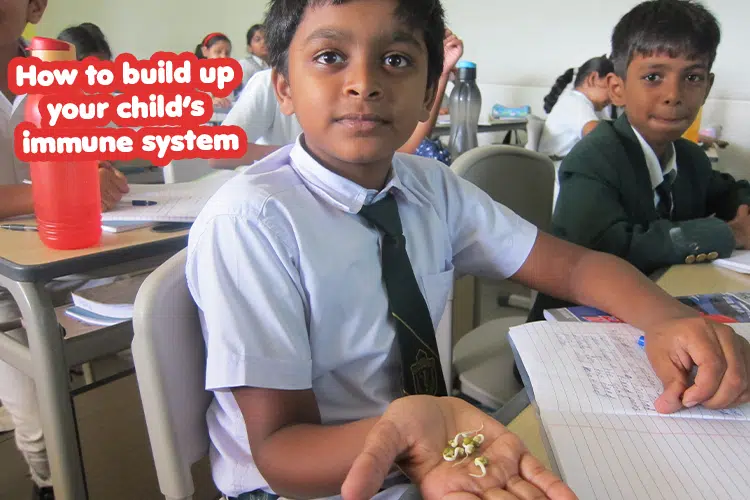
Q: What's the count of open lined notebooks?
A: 2